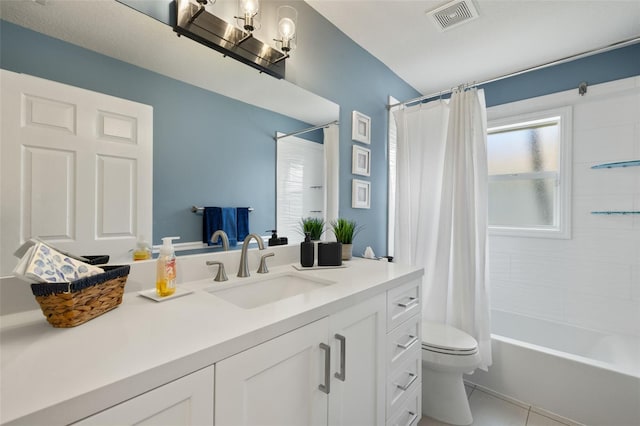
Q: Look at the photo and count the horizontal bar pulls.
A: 4